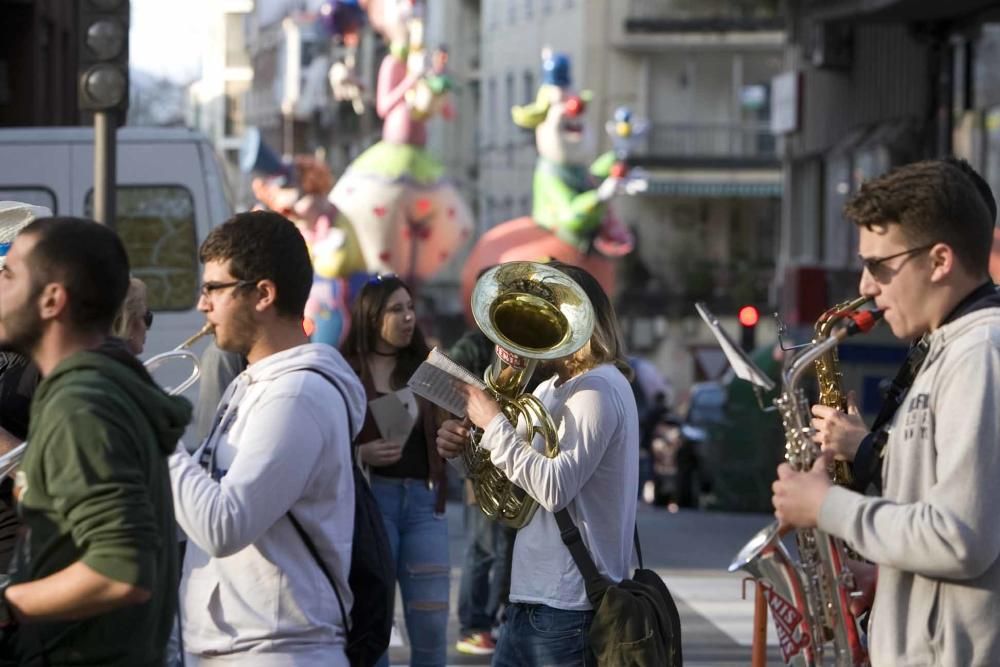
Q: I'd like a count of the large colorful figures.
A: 3